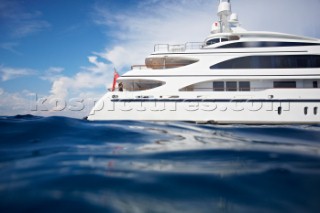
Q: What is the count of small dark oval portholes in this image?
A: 3